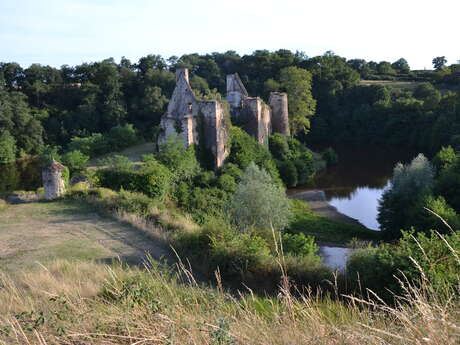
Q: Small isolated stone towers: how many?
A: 1